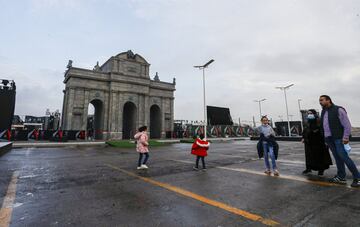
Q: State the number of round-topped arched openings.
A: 3